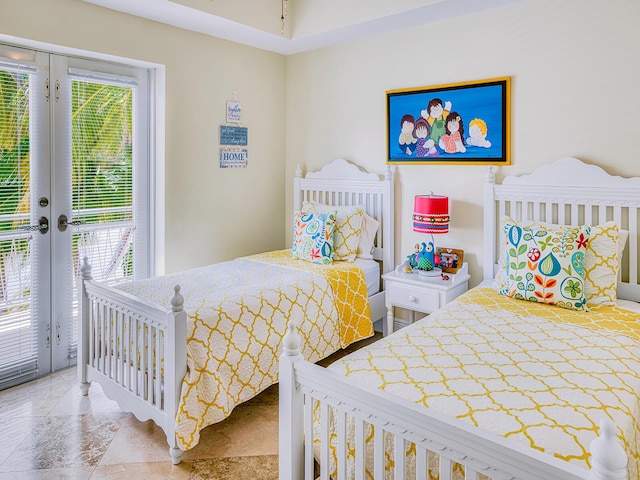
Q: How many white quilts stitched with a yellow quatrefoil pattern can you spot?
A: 2